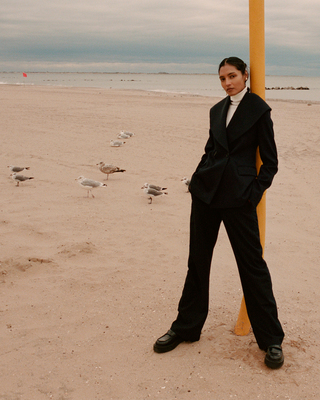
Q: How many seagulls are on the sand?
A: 10